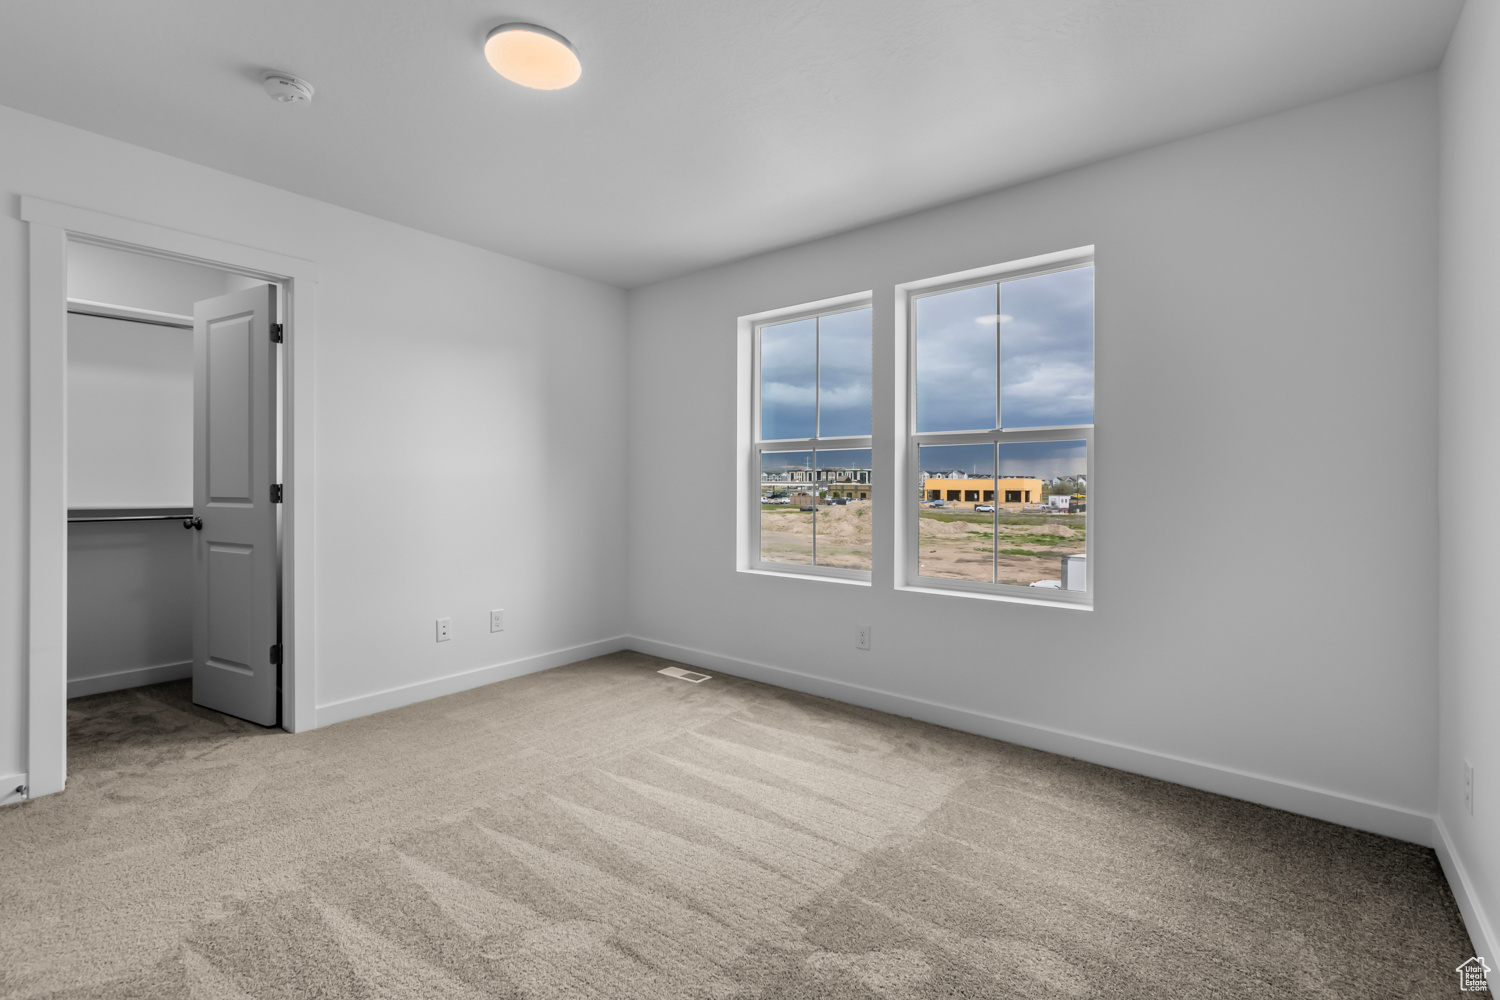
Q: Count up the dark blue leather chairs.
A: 0